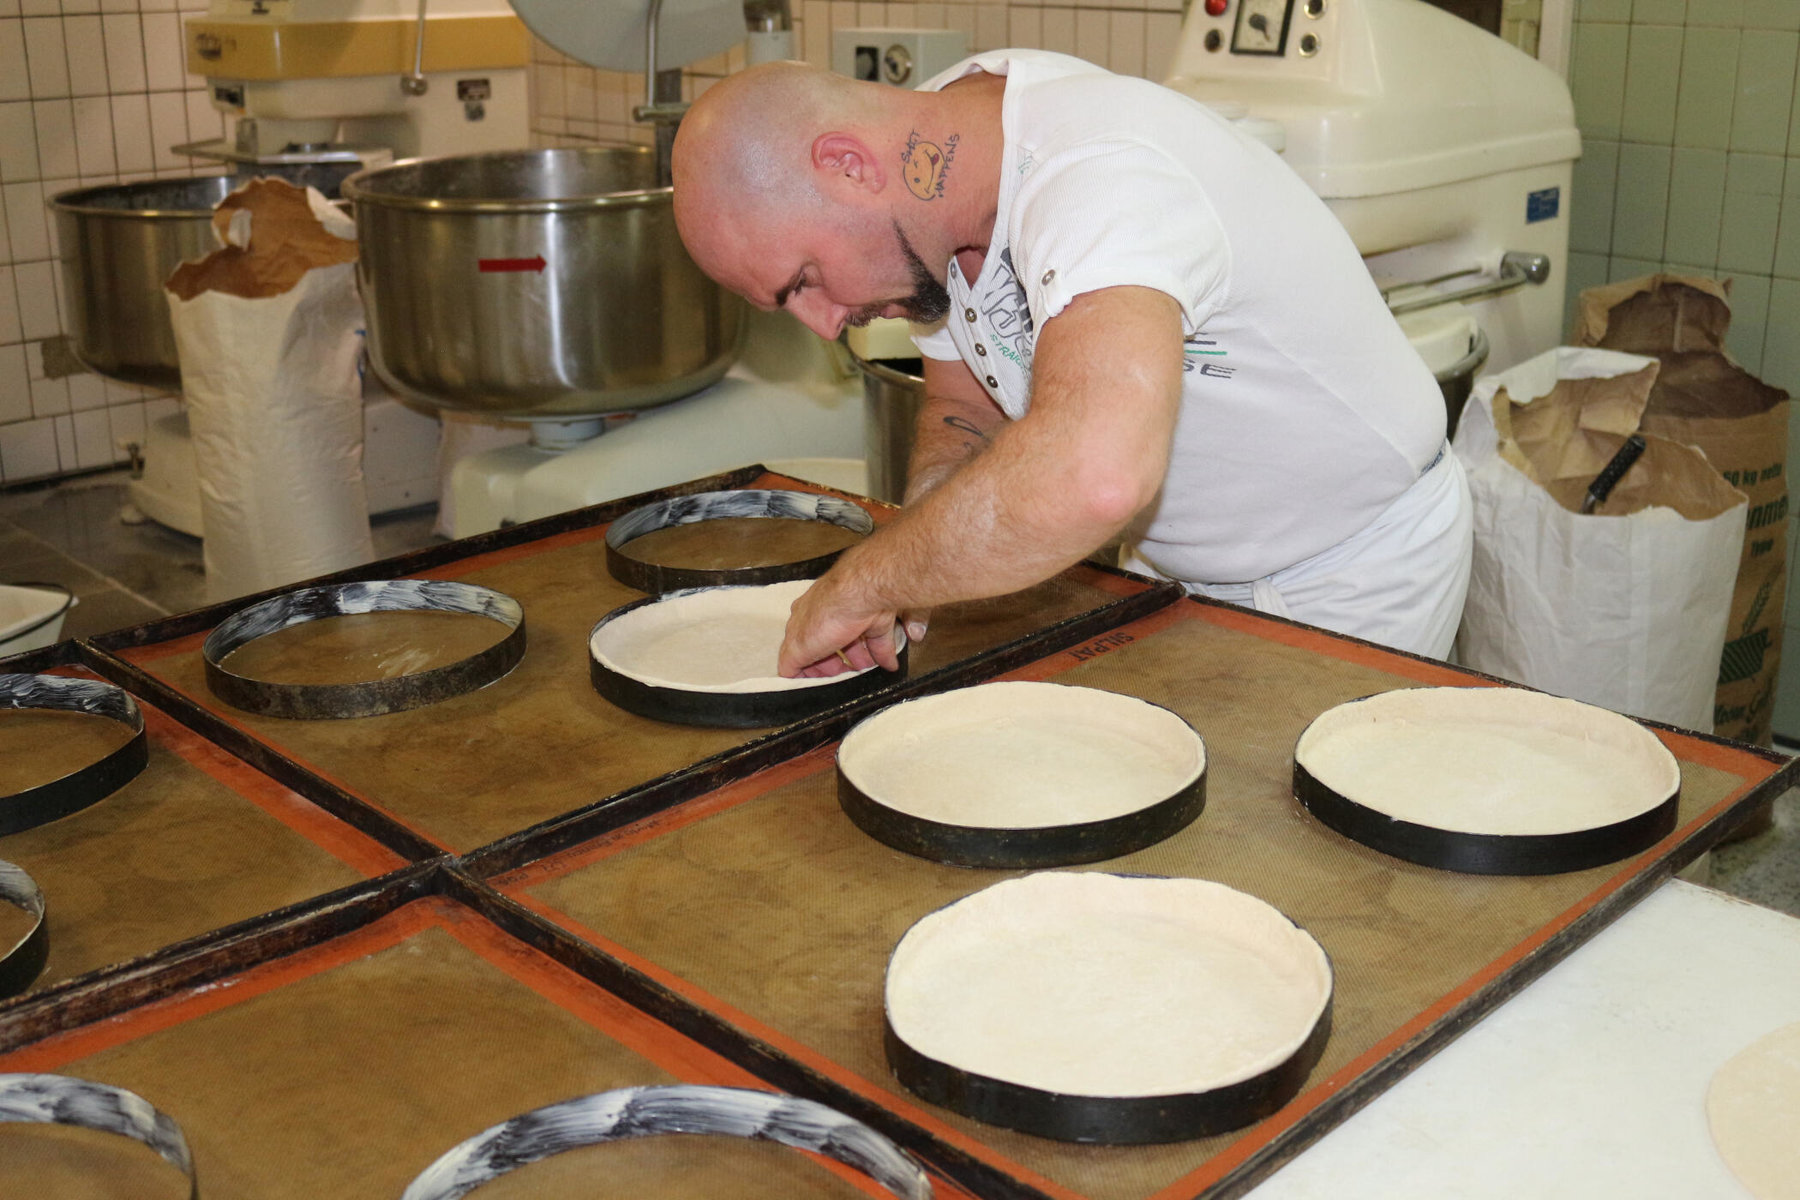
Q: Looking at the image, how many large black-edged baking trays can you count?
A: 4